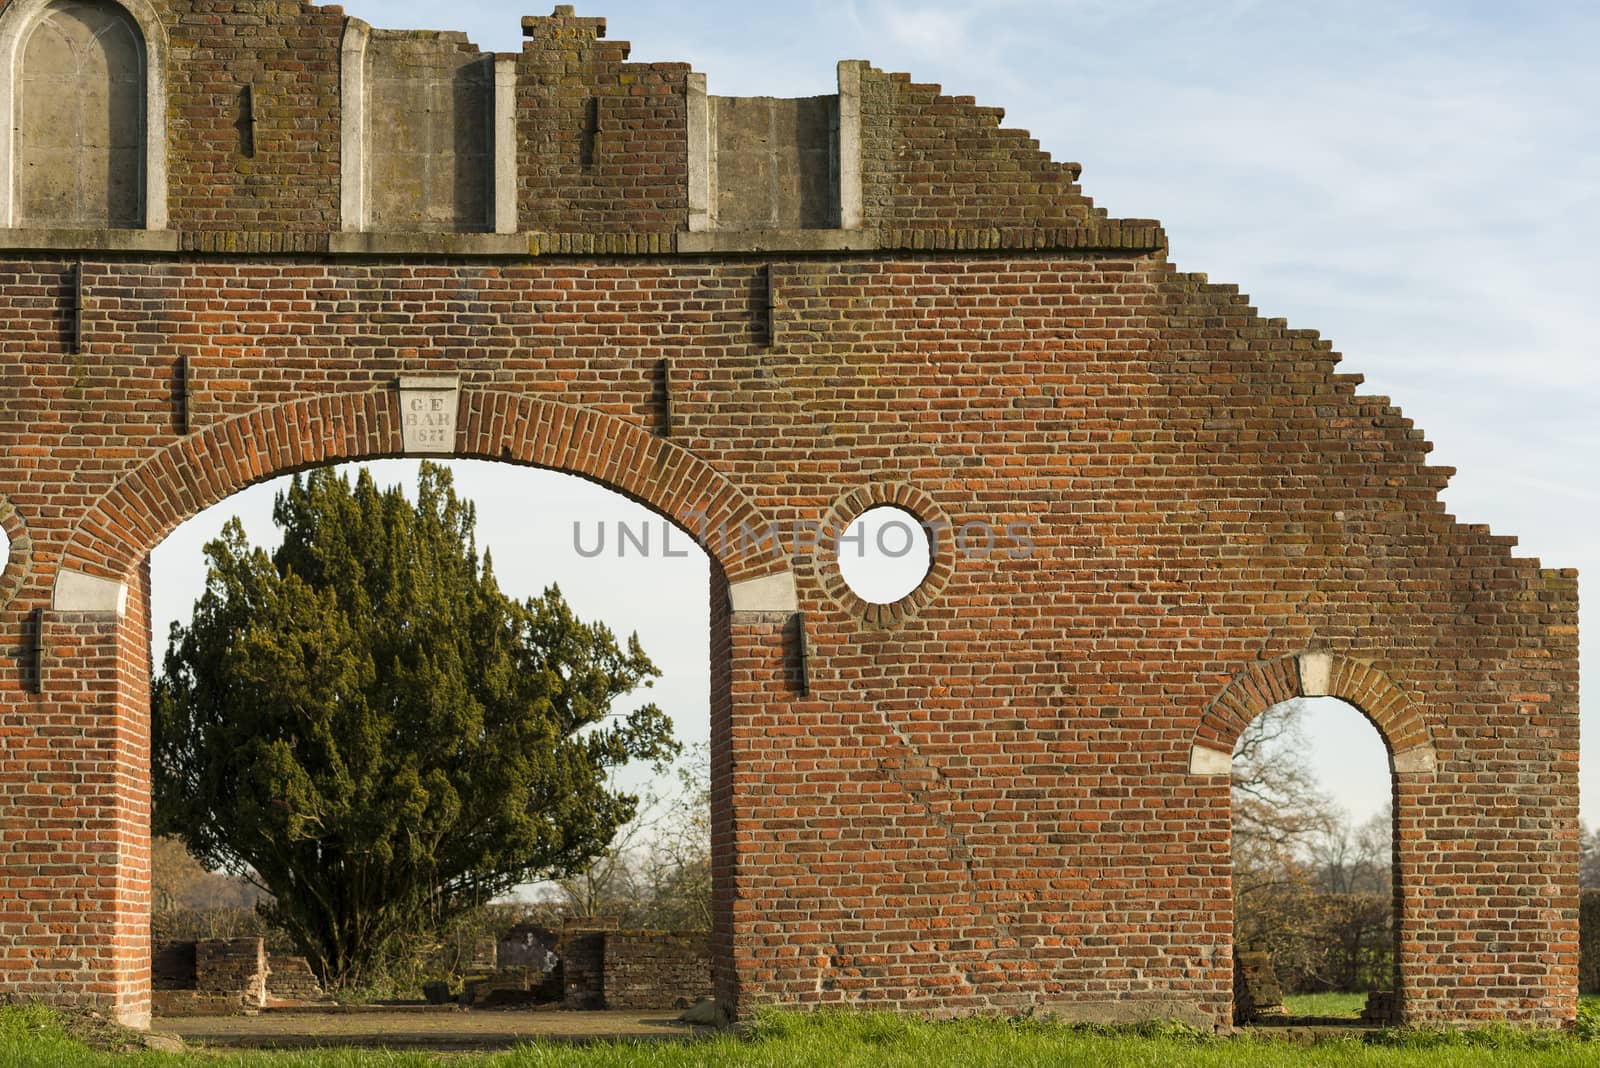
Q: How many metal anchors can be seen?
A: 8